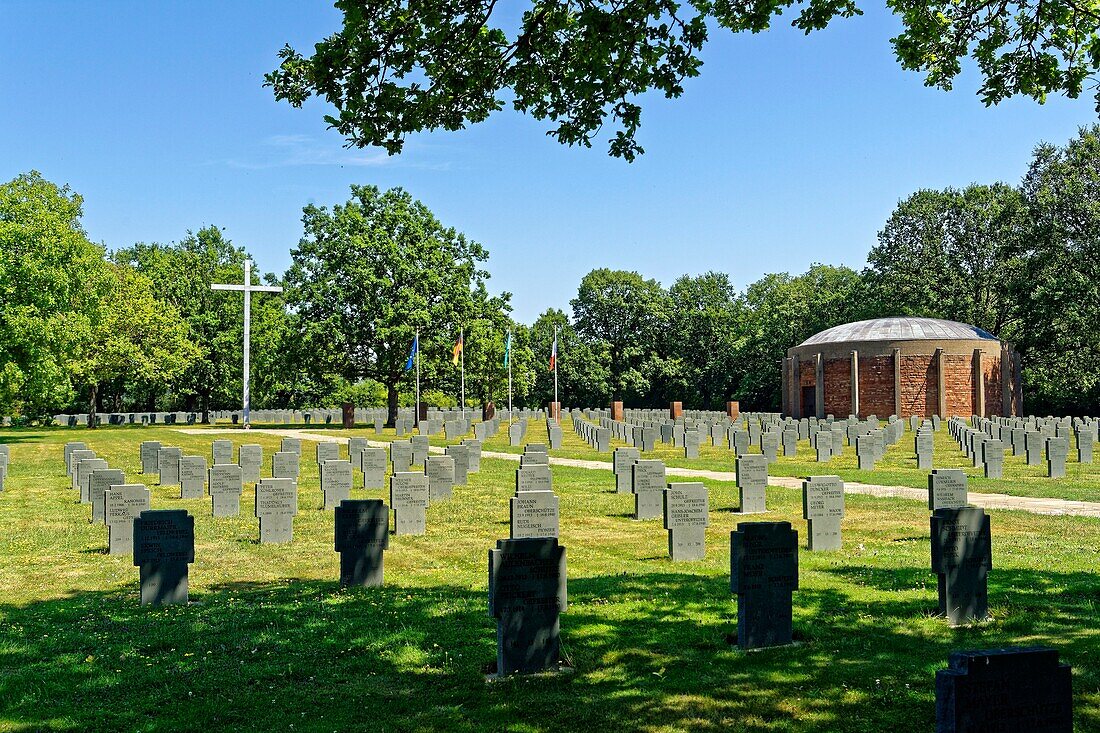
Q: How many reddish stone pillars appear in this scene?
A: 7